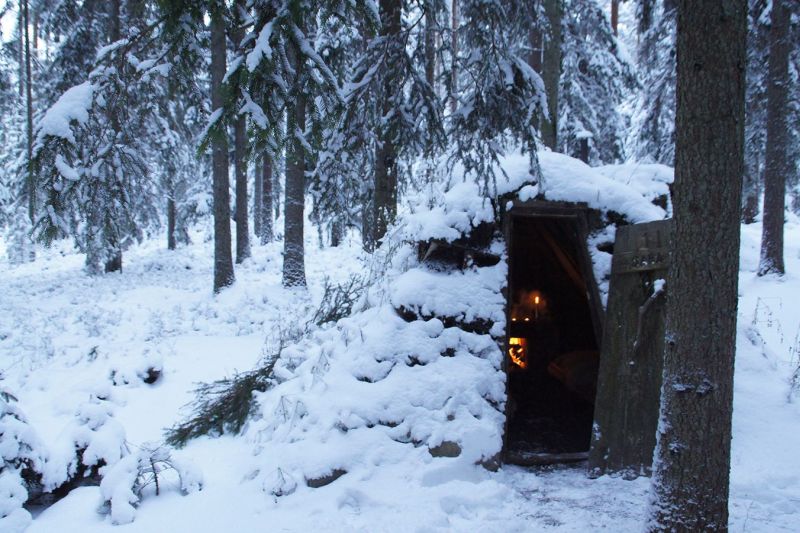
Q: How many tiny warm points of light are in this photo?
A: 3